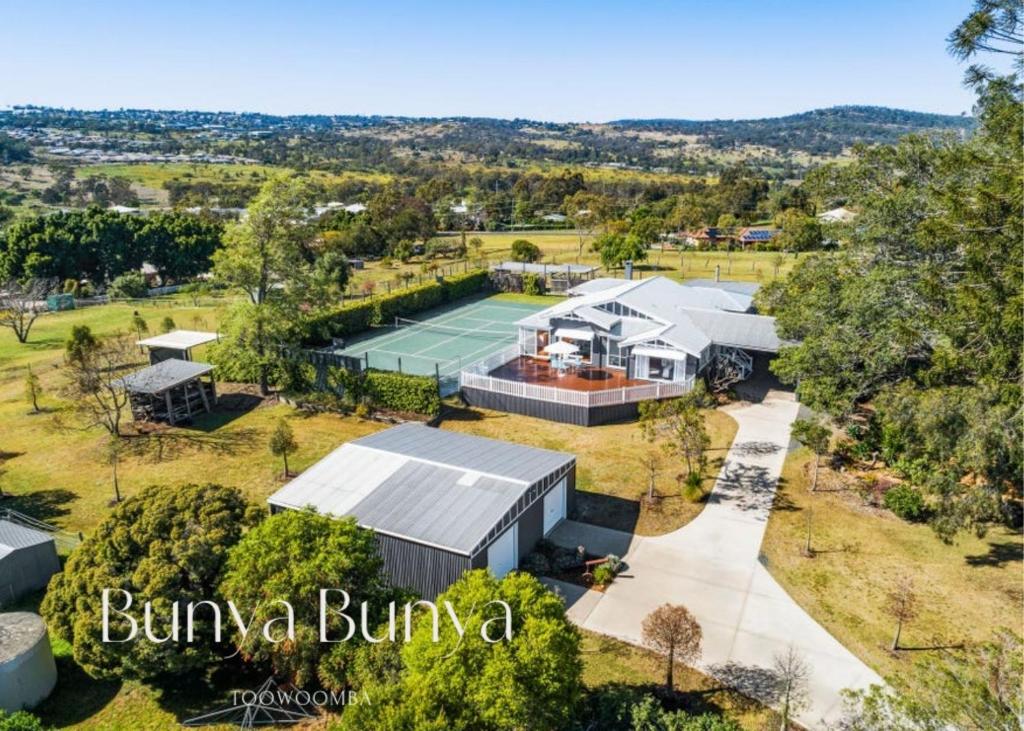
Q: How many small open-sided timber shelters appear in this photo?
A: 2